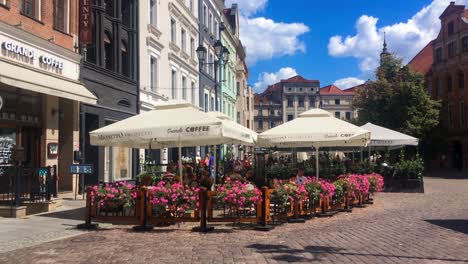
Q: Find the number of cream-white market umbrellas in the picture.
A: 4